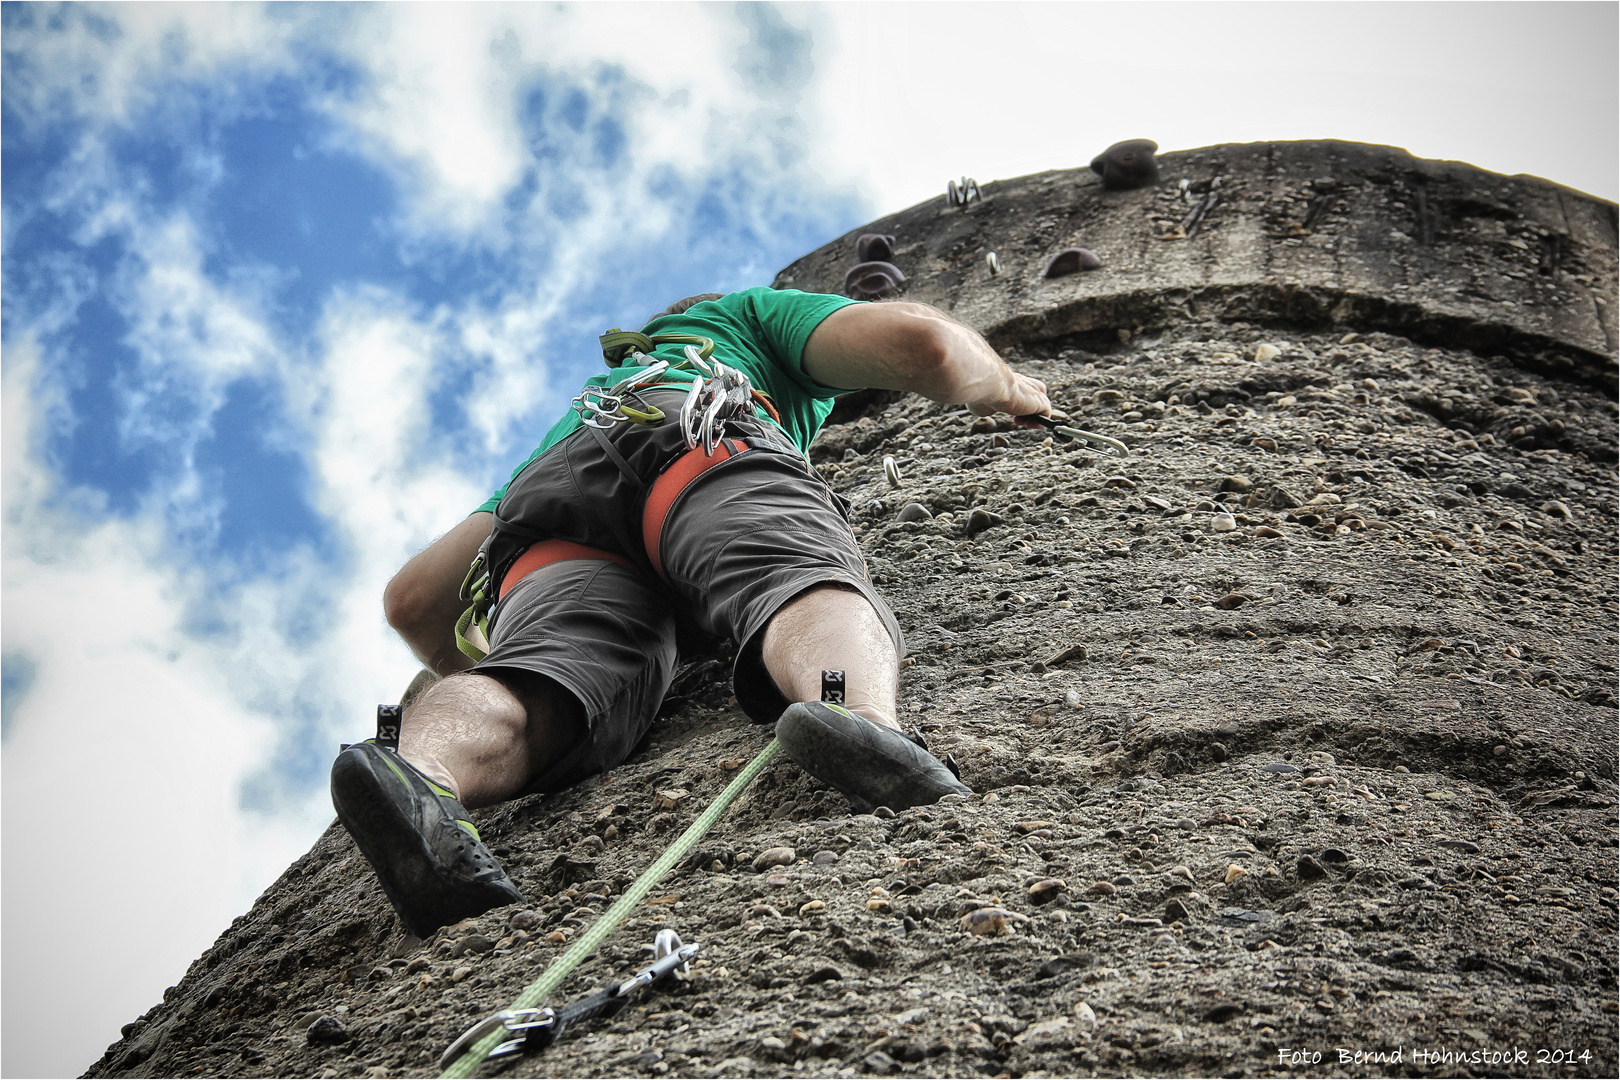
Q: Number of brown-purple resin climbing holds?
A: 4